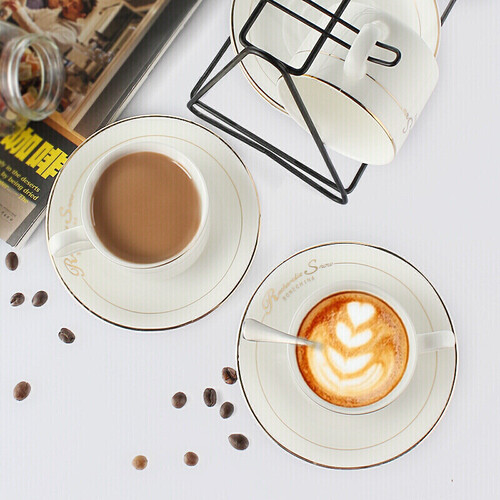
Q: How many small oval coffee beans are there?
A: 12